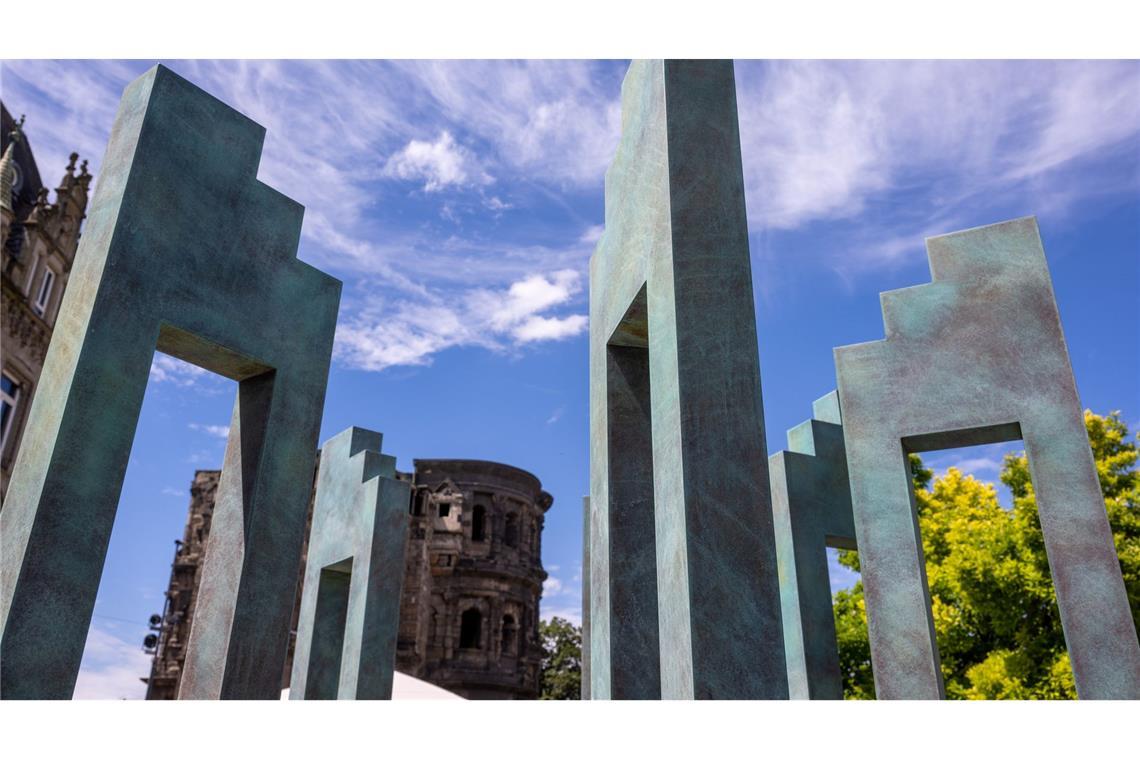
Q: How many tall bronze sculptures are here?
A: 5